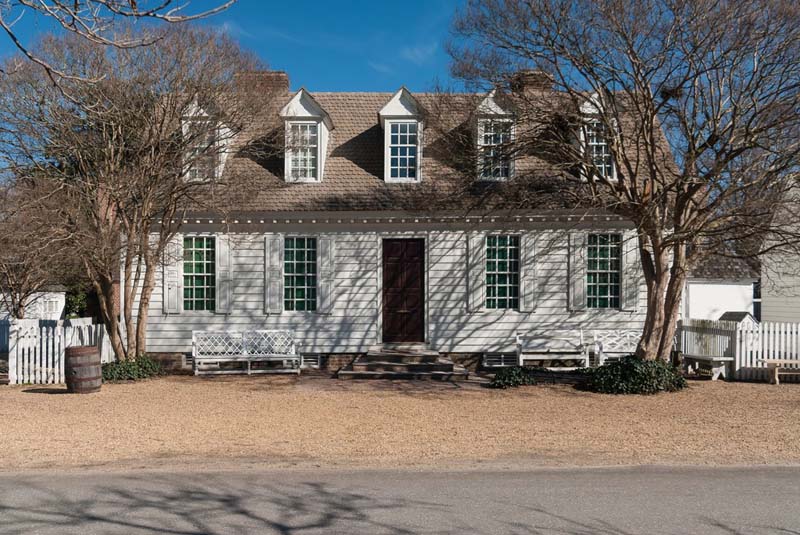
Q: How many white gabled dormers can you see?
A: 5